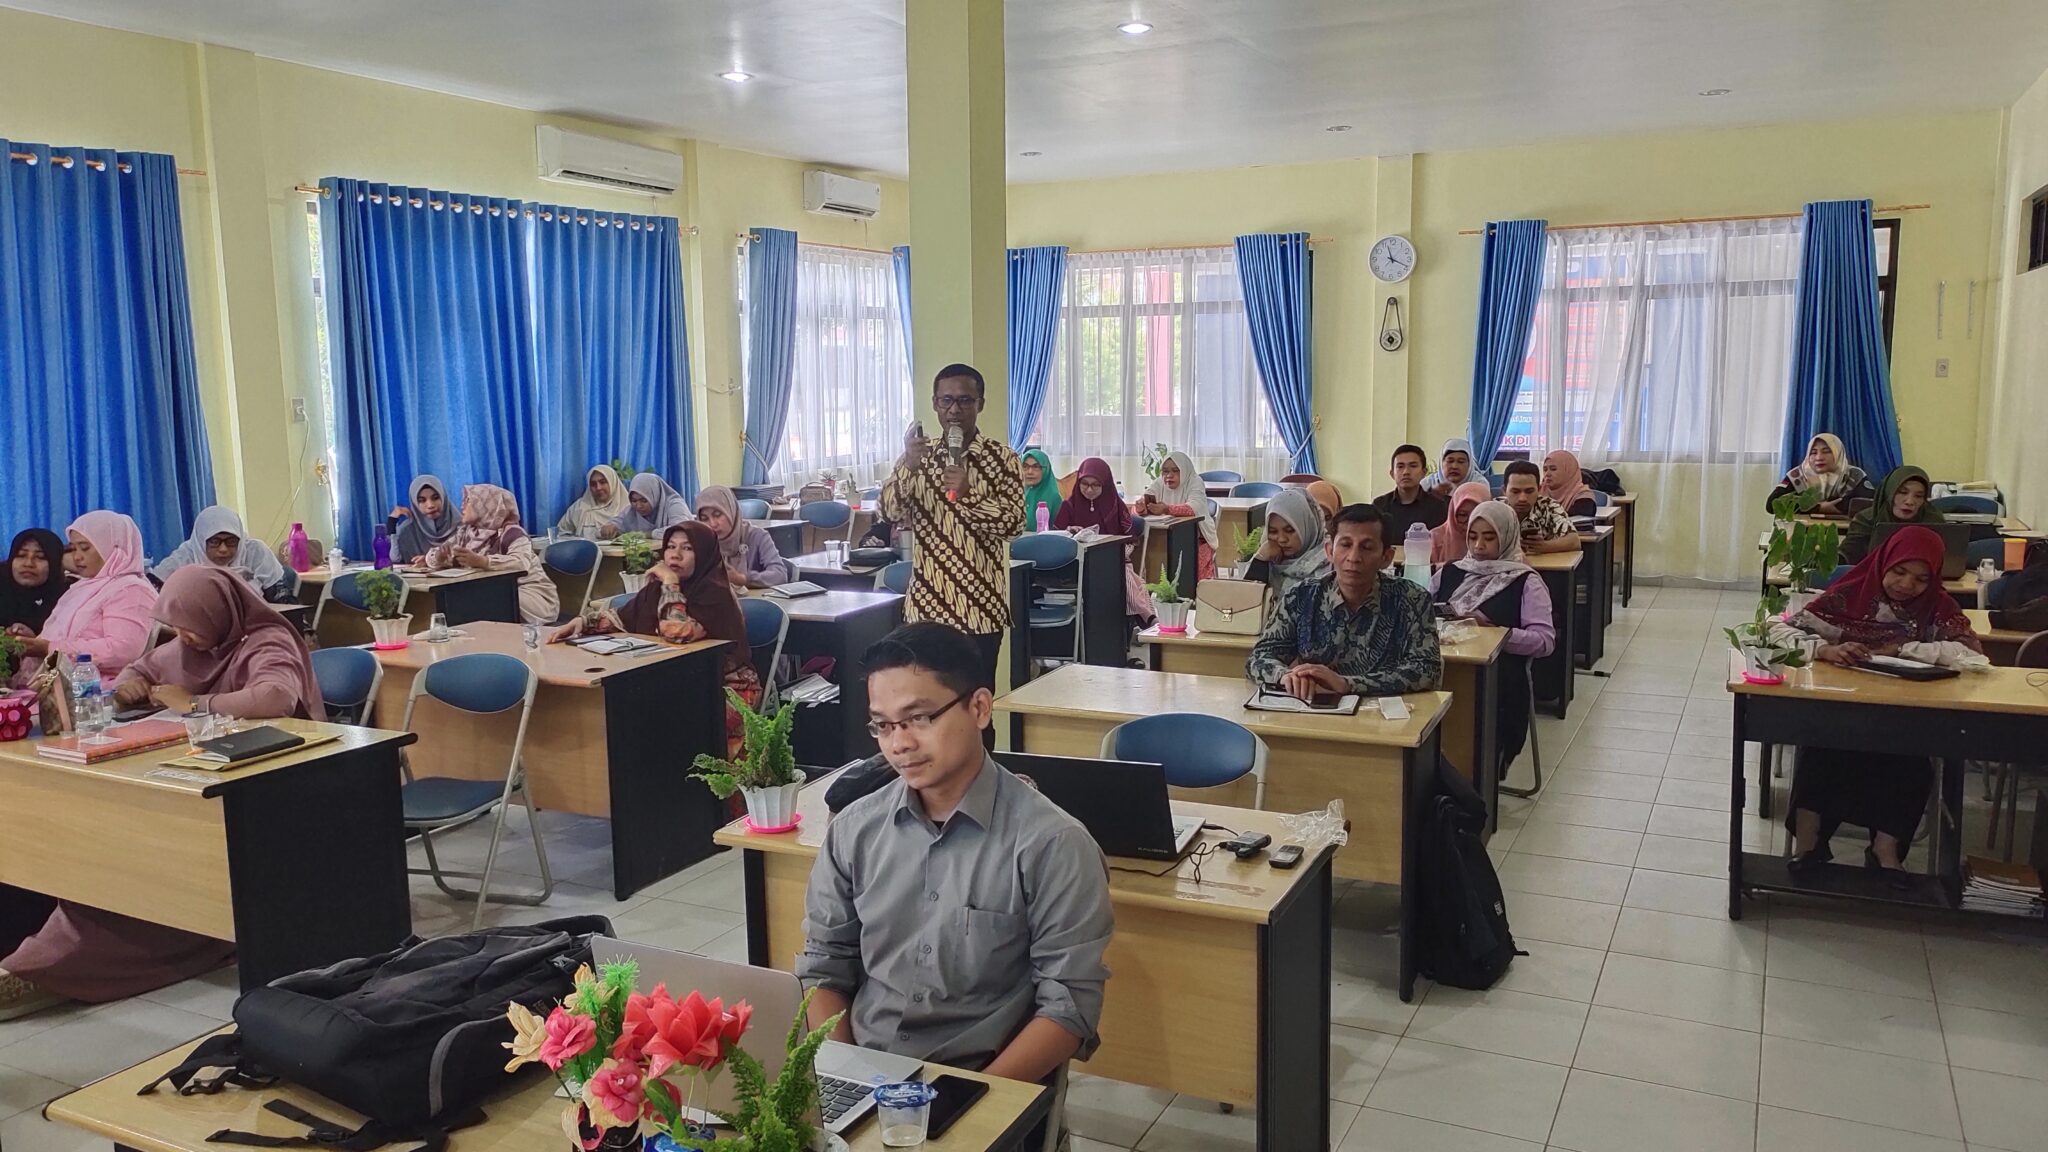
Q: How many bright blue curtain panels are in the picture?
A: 9